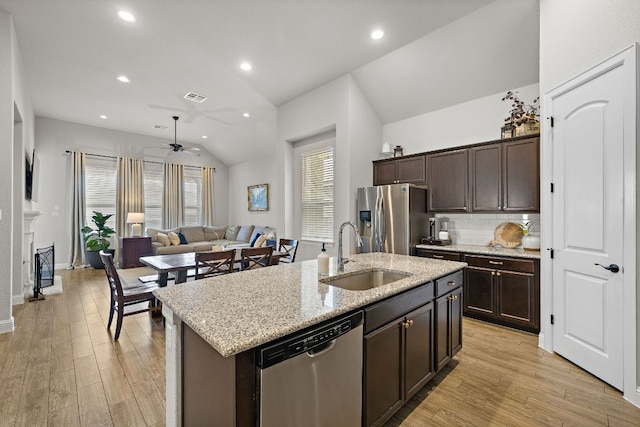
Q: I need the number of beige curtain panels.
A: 4